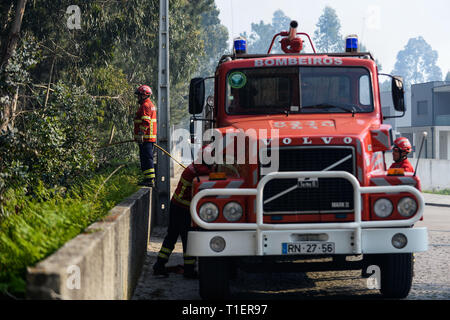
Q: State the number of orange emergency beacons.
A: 0